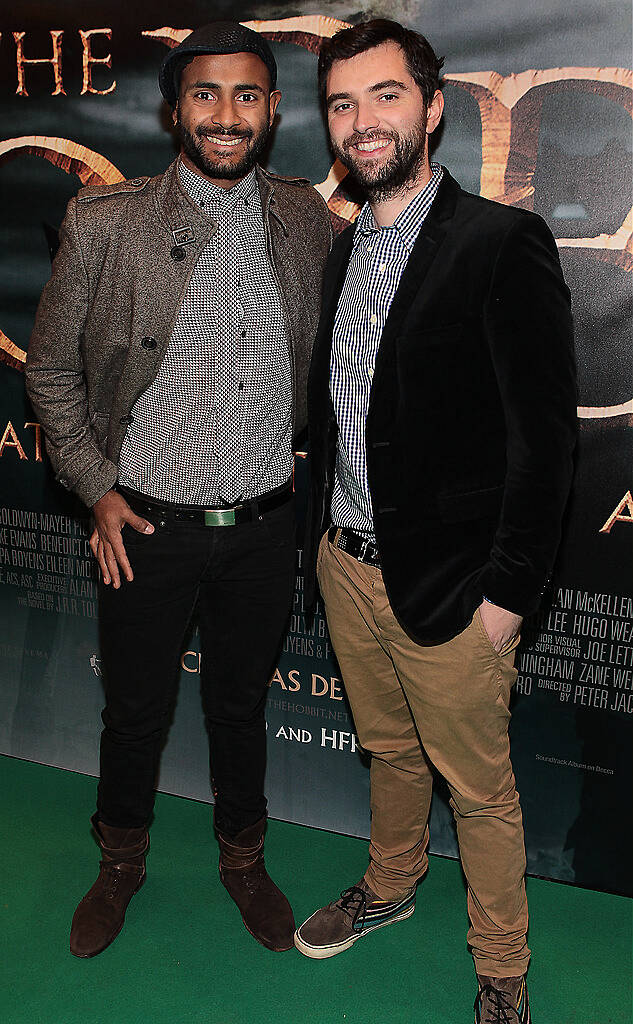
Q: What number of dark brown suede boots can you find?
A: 2